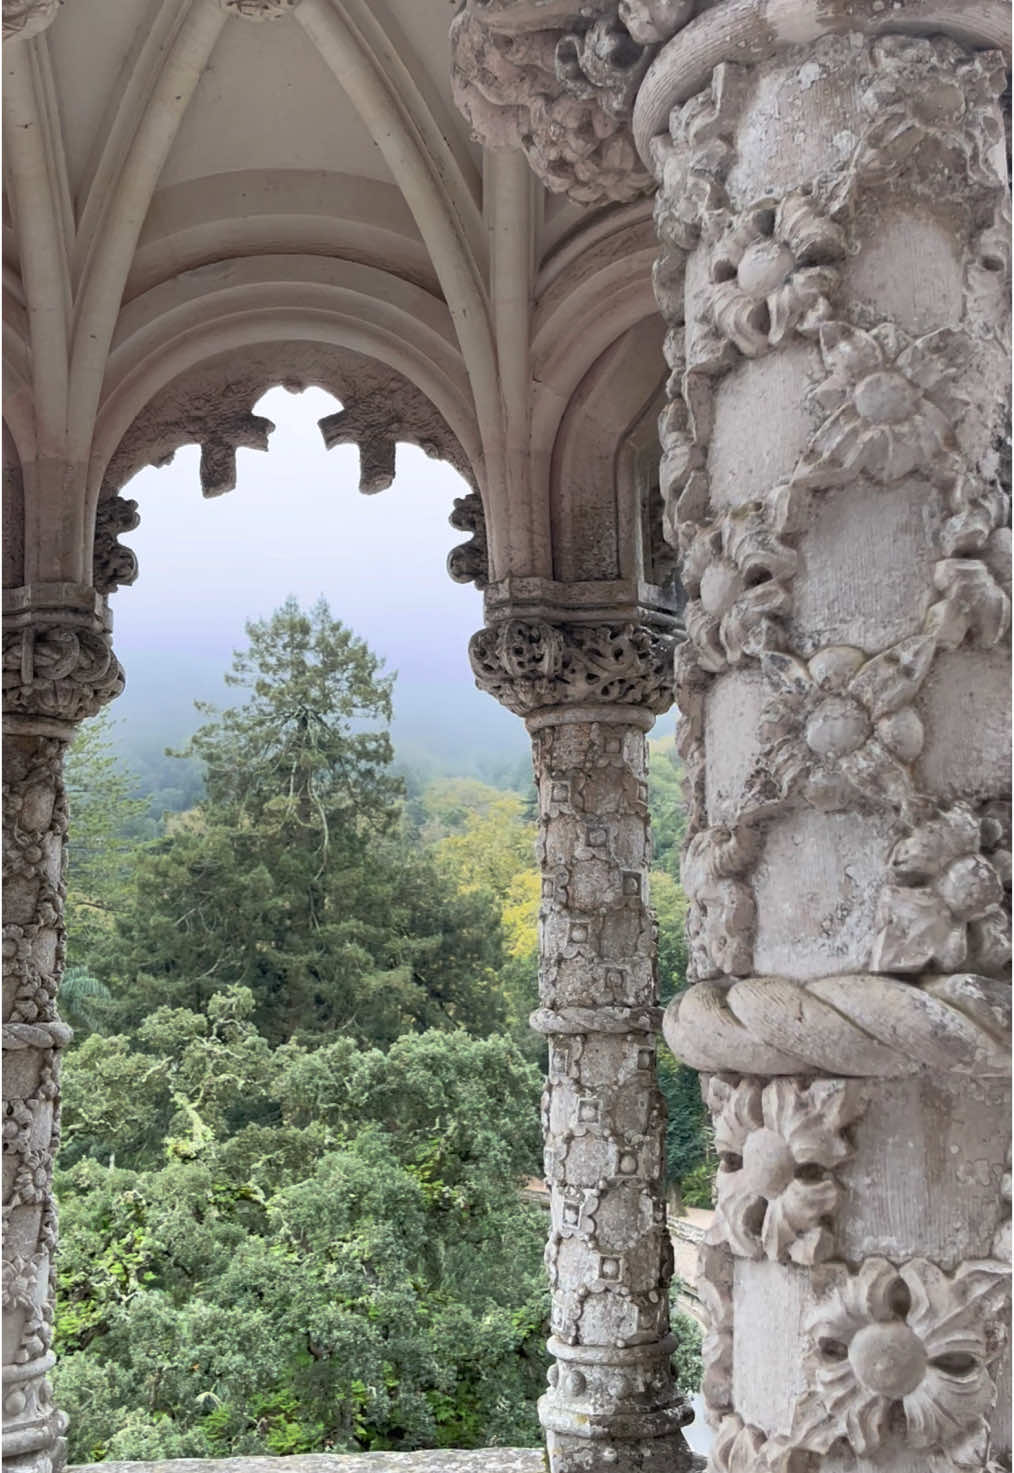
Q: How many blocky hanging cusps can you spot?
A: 2